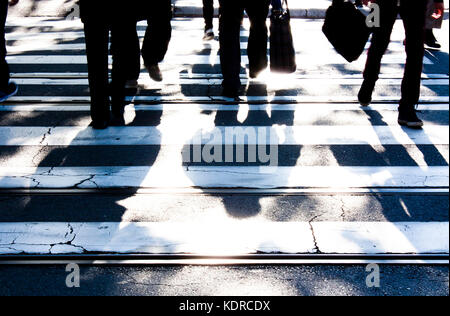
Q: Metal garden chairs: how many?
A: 0